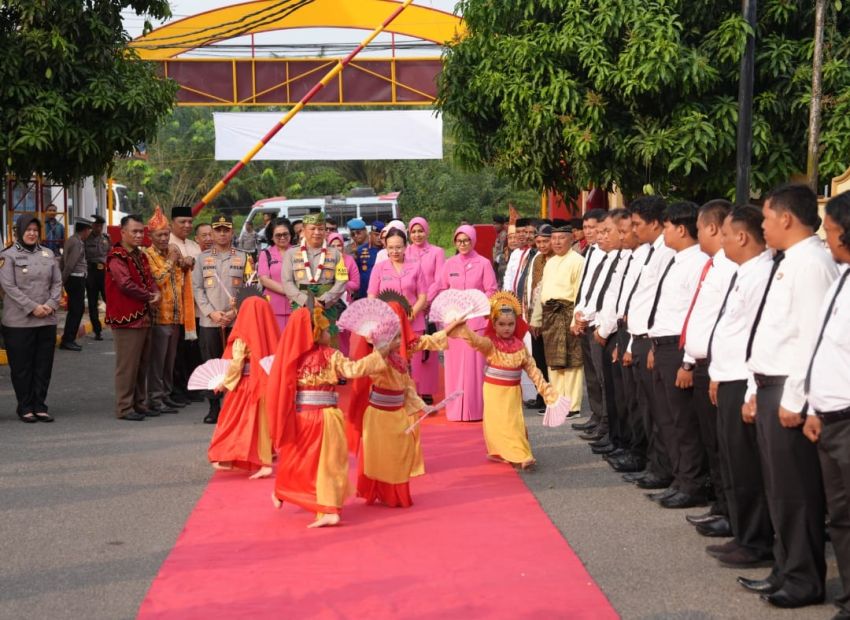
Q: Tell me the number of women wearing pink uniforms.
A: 5